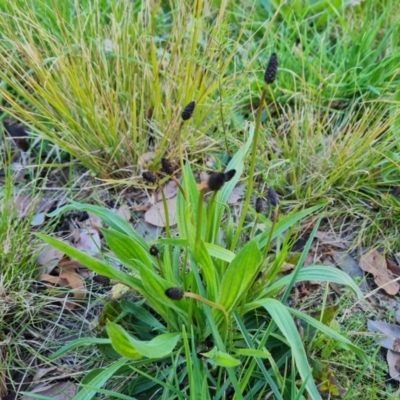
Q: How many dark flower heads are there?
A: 10